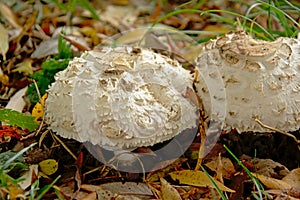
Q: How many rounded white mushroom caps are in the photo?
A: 2